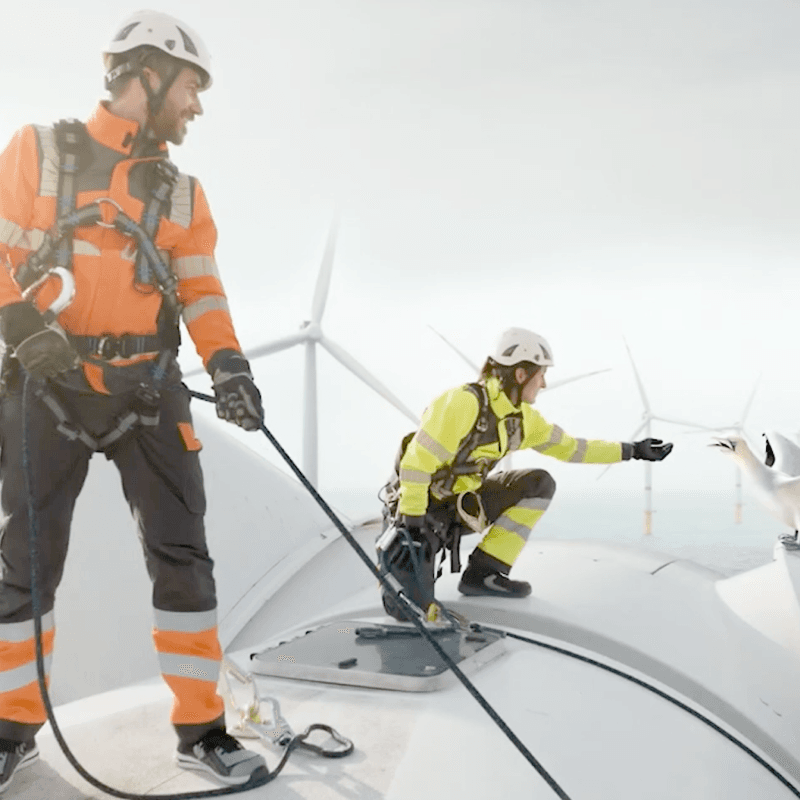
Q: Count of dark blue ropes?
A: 3